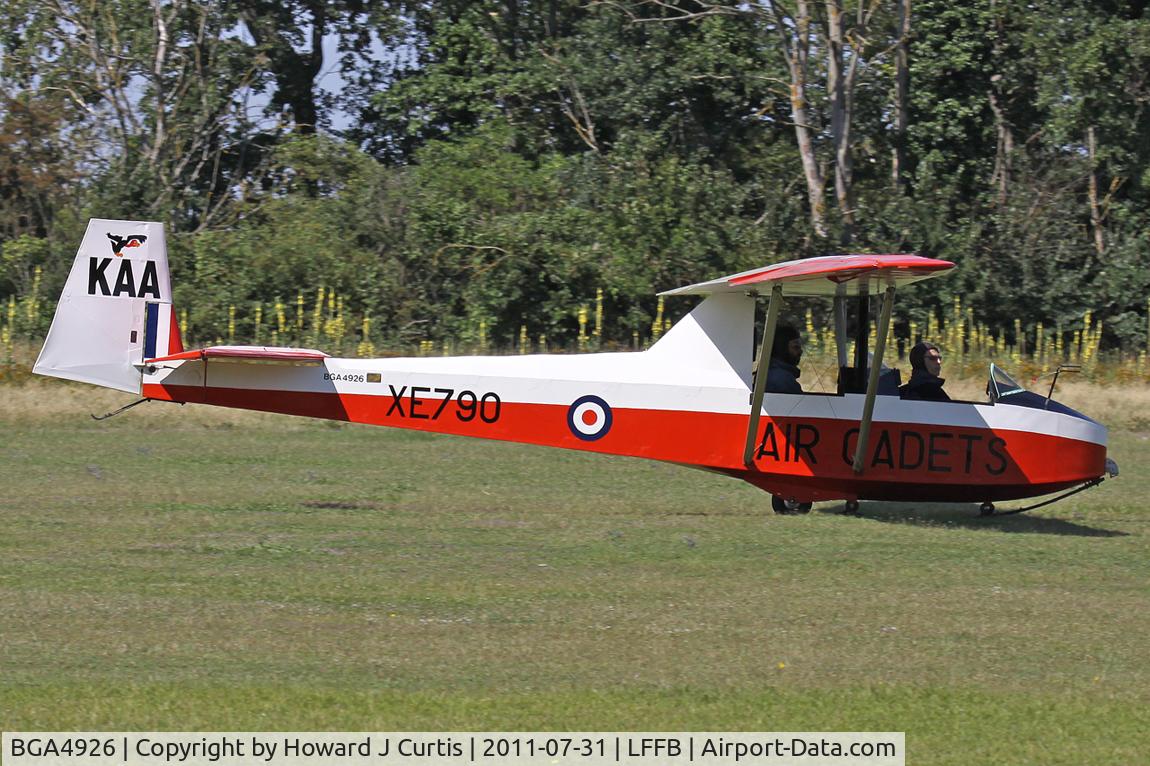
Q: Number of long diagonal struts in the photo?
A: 2